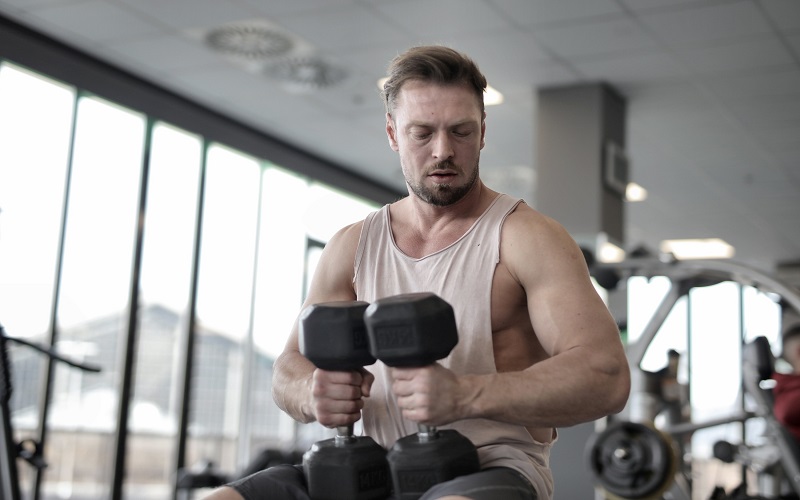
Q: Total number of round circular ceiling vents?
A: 2